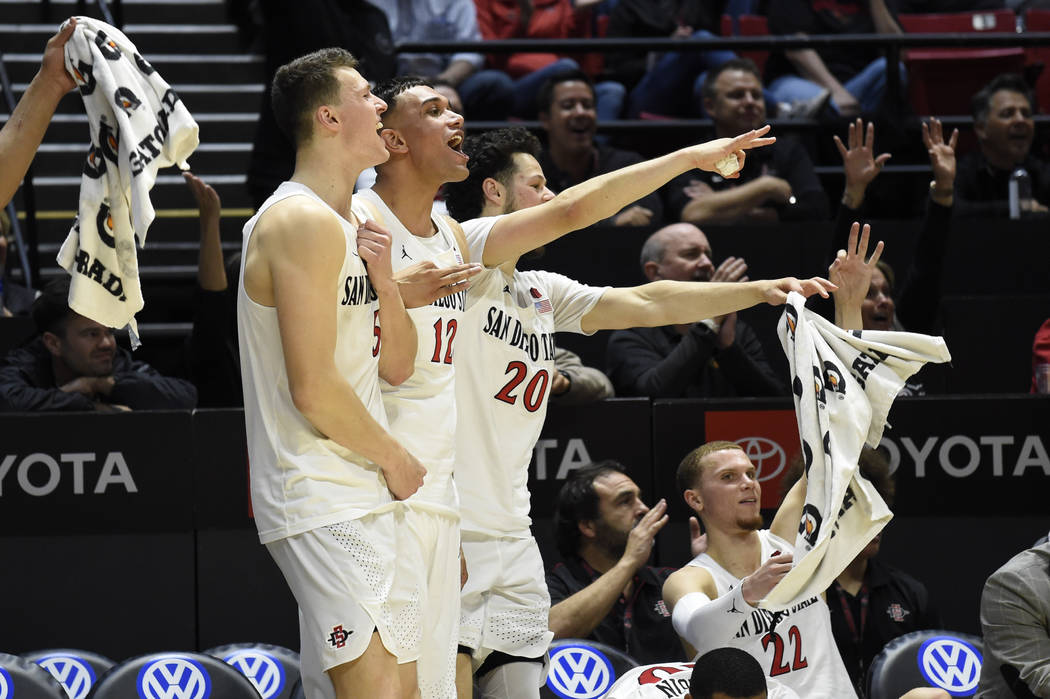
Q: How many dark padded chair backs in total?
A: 6